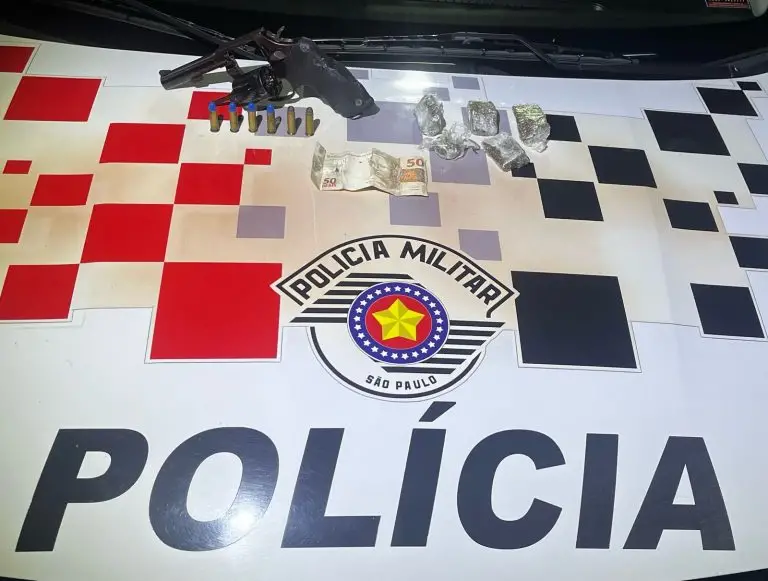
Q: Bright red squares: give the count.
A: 12